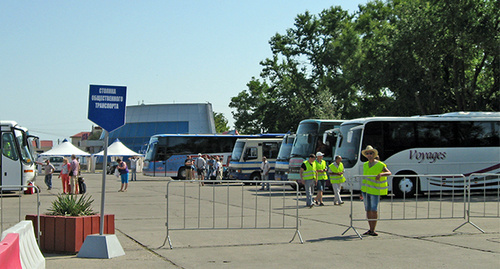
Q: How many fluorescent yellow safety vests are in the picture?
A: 4